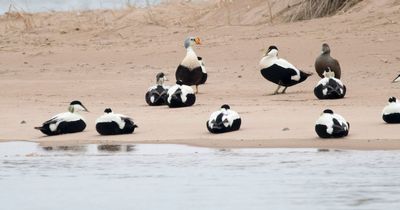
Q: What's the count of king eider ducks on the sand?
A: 1